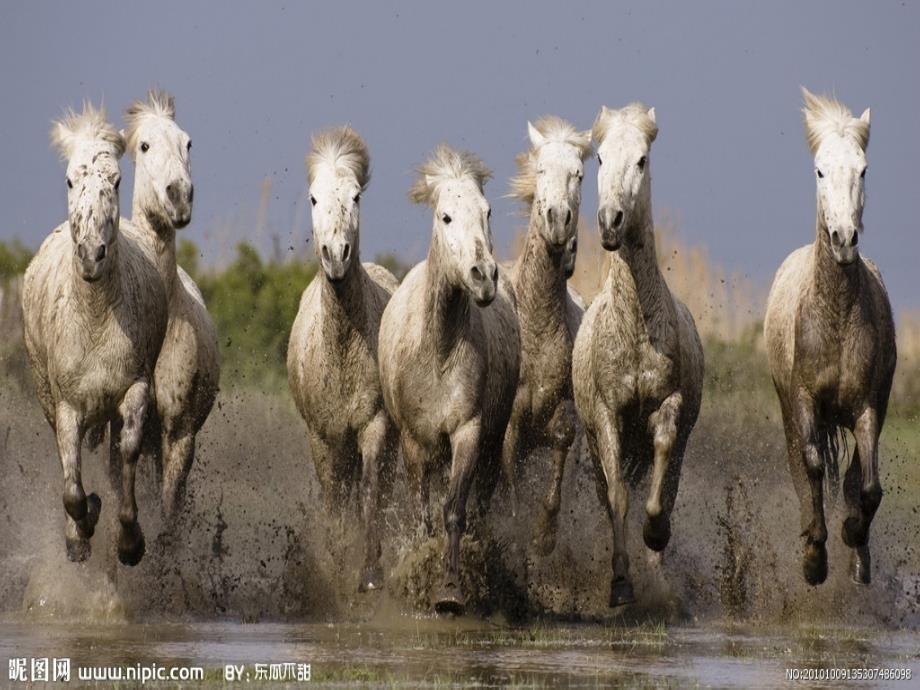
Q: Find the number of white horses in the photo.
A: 7